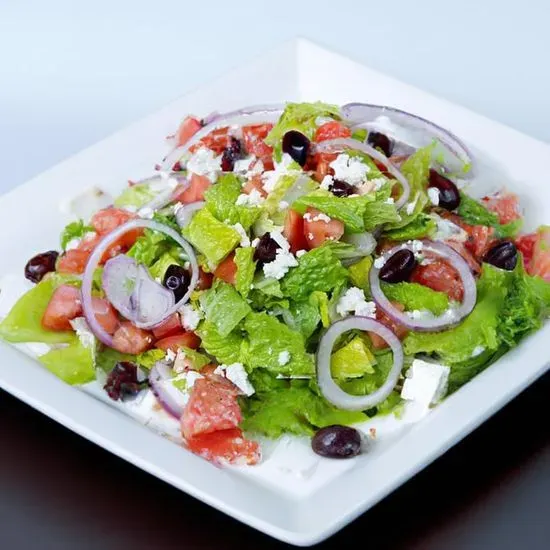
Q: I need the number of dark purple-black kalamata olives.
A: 12